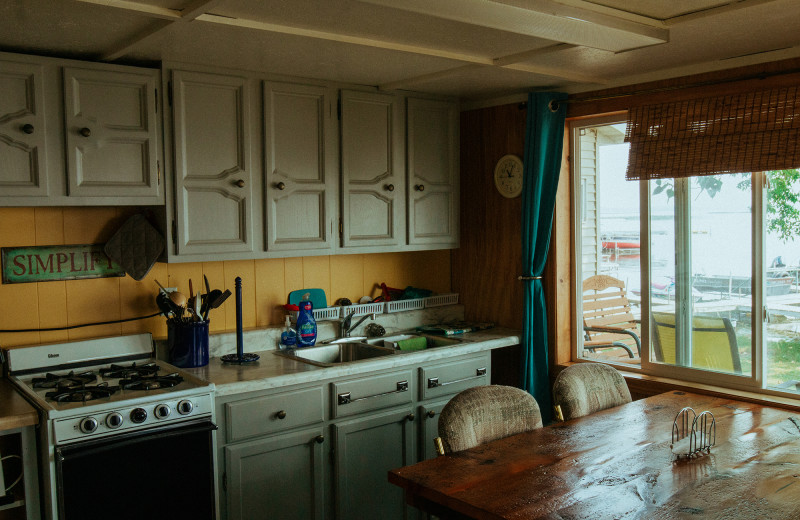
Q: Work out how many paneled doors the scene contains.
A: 9